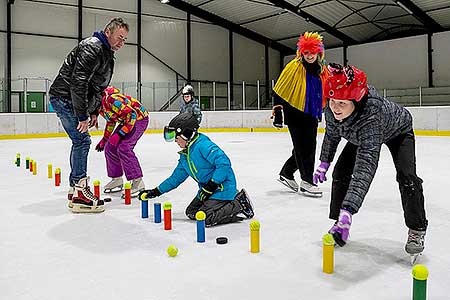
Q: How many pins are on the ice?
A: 15